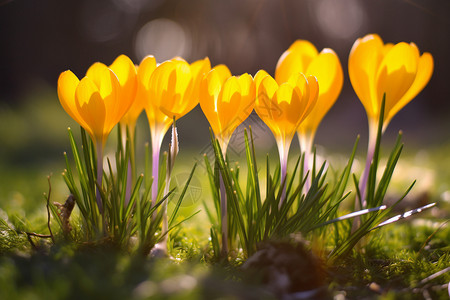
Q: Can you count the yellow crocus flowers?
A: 7